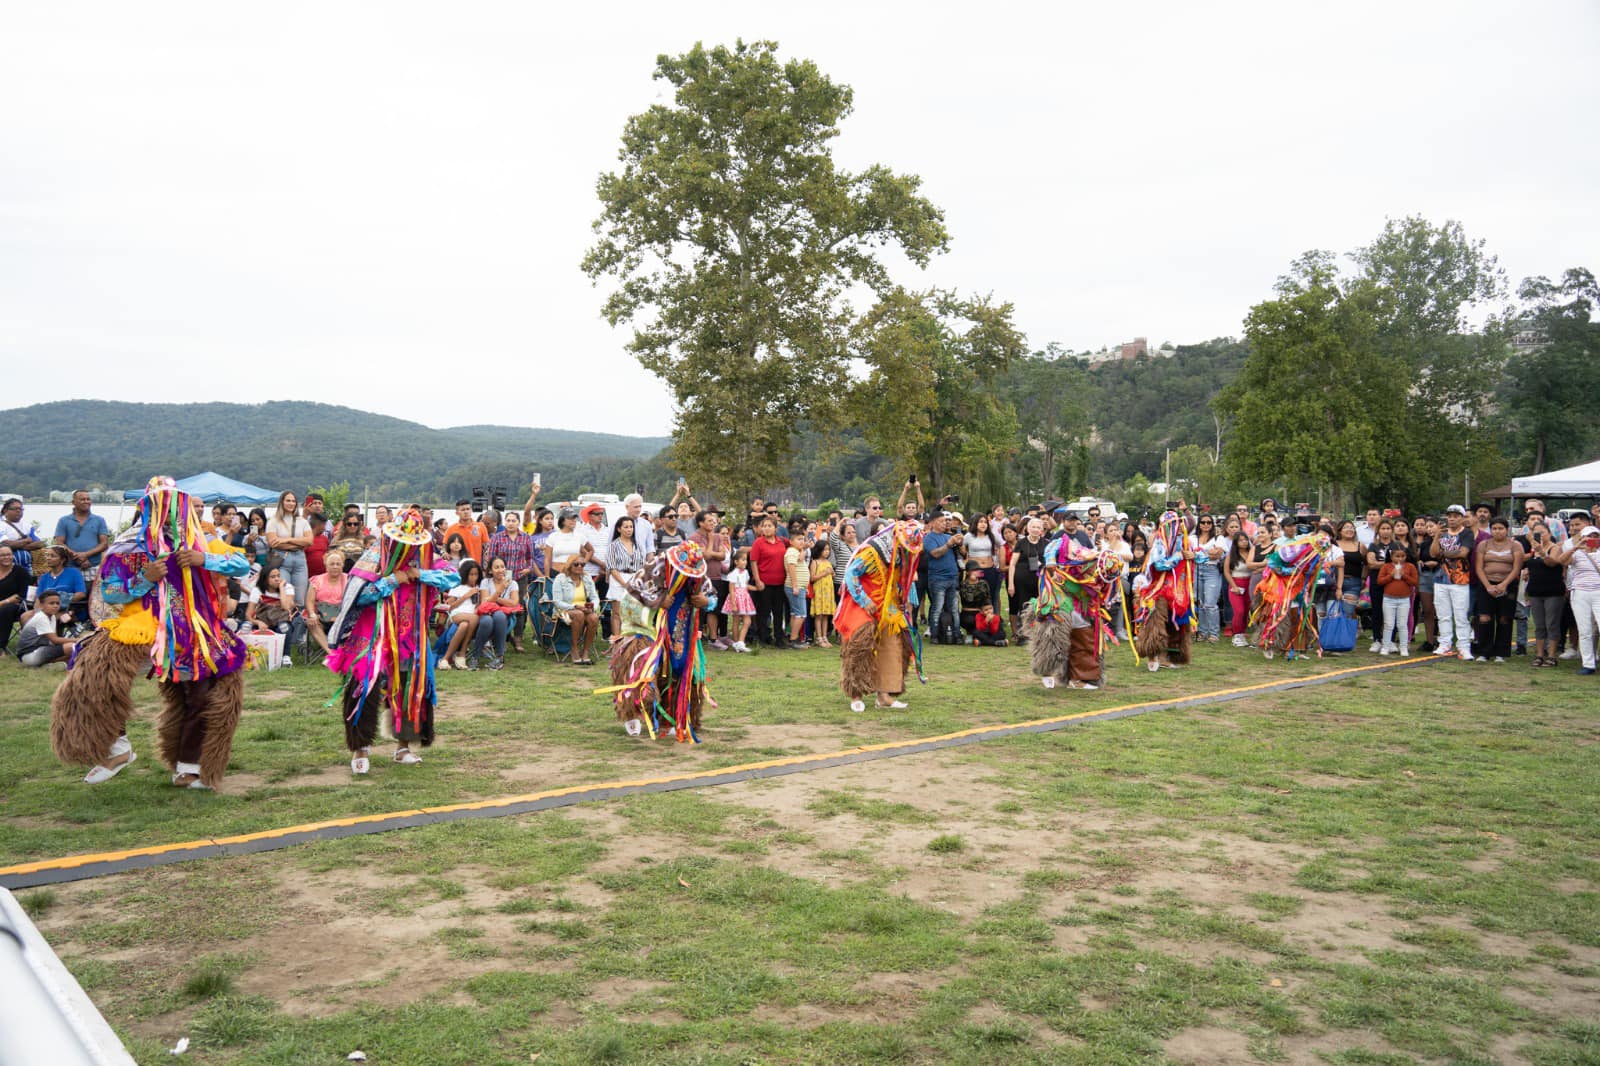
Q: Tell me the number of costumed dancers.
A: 7